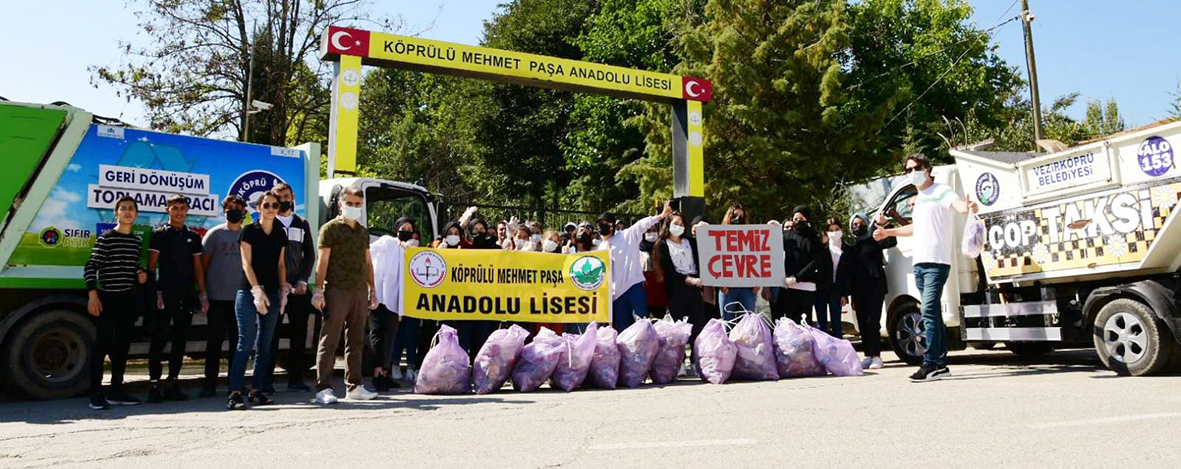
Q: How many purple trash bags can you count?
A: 11